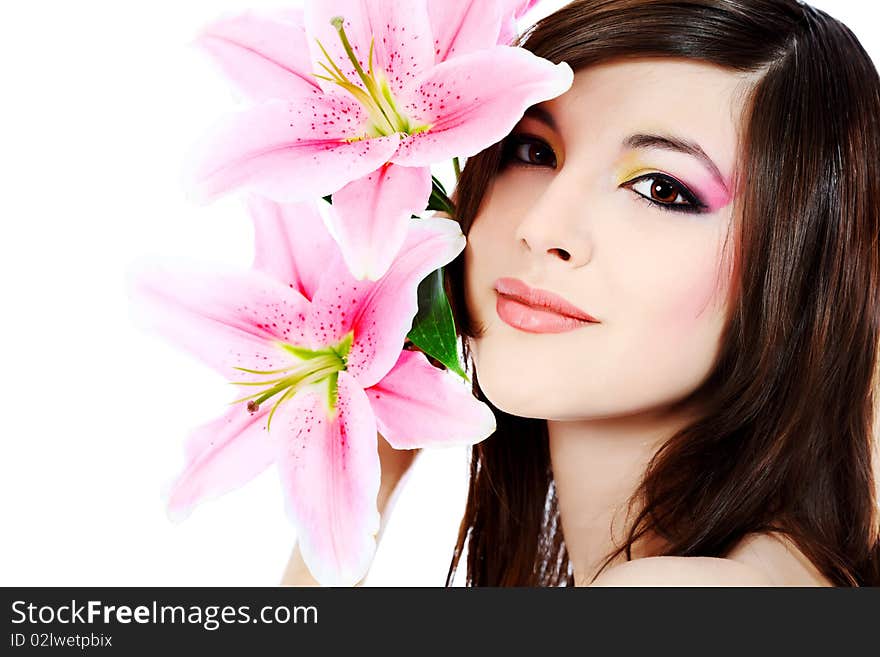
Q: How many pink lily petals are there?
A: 12